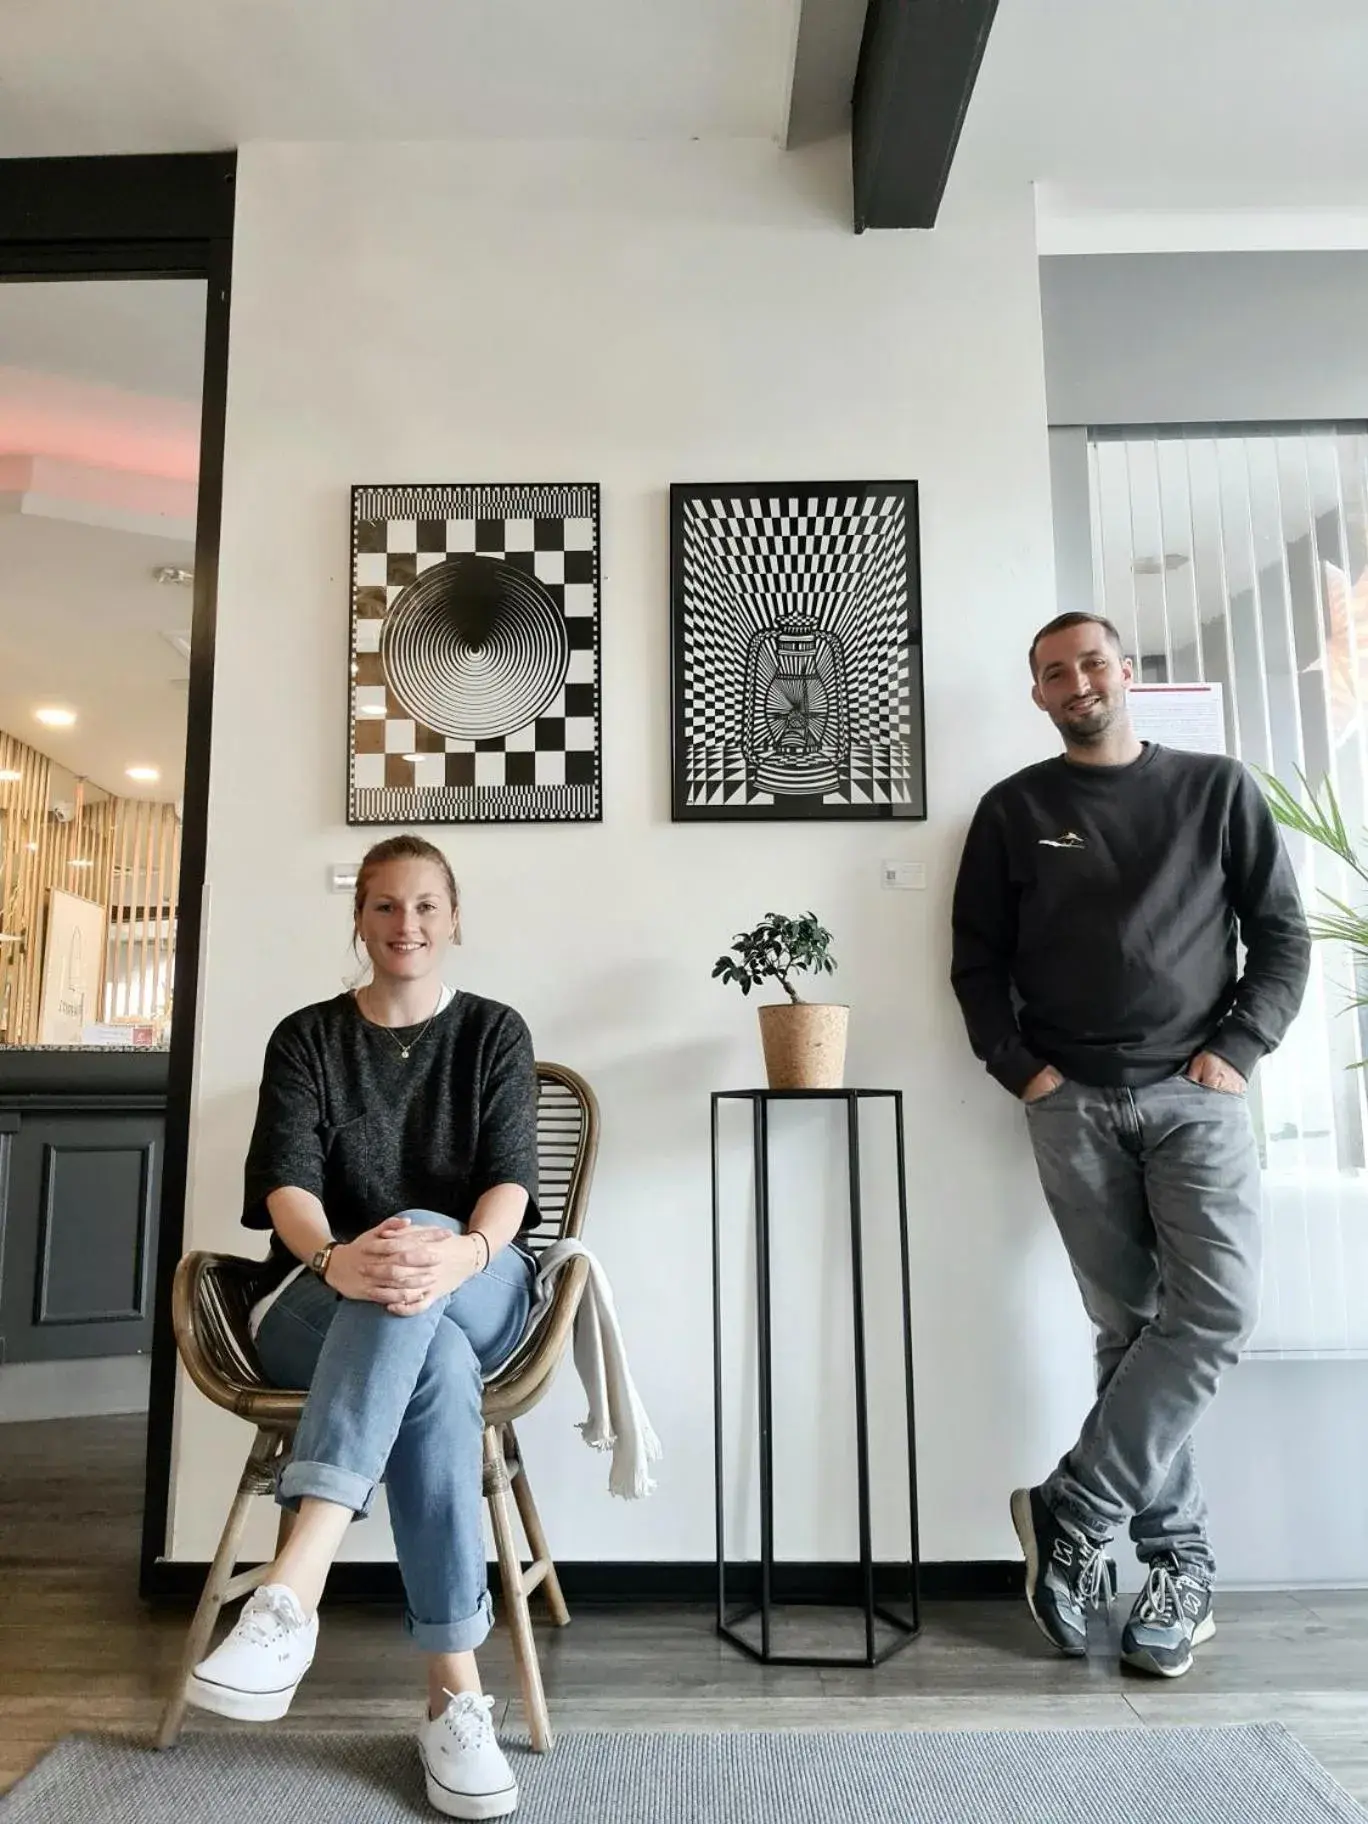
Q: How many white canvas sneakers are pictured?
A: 2